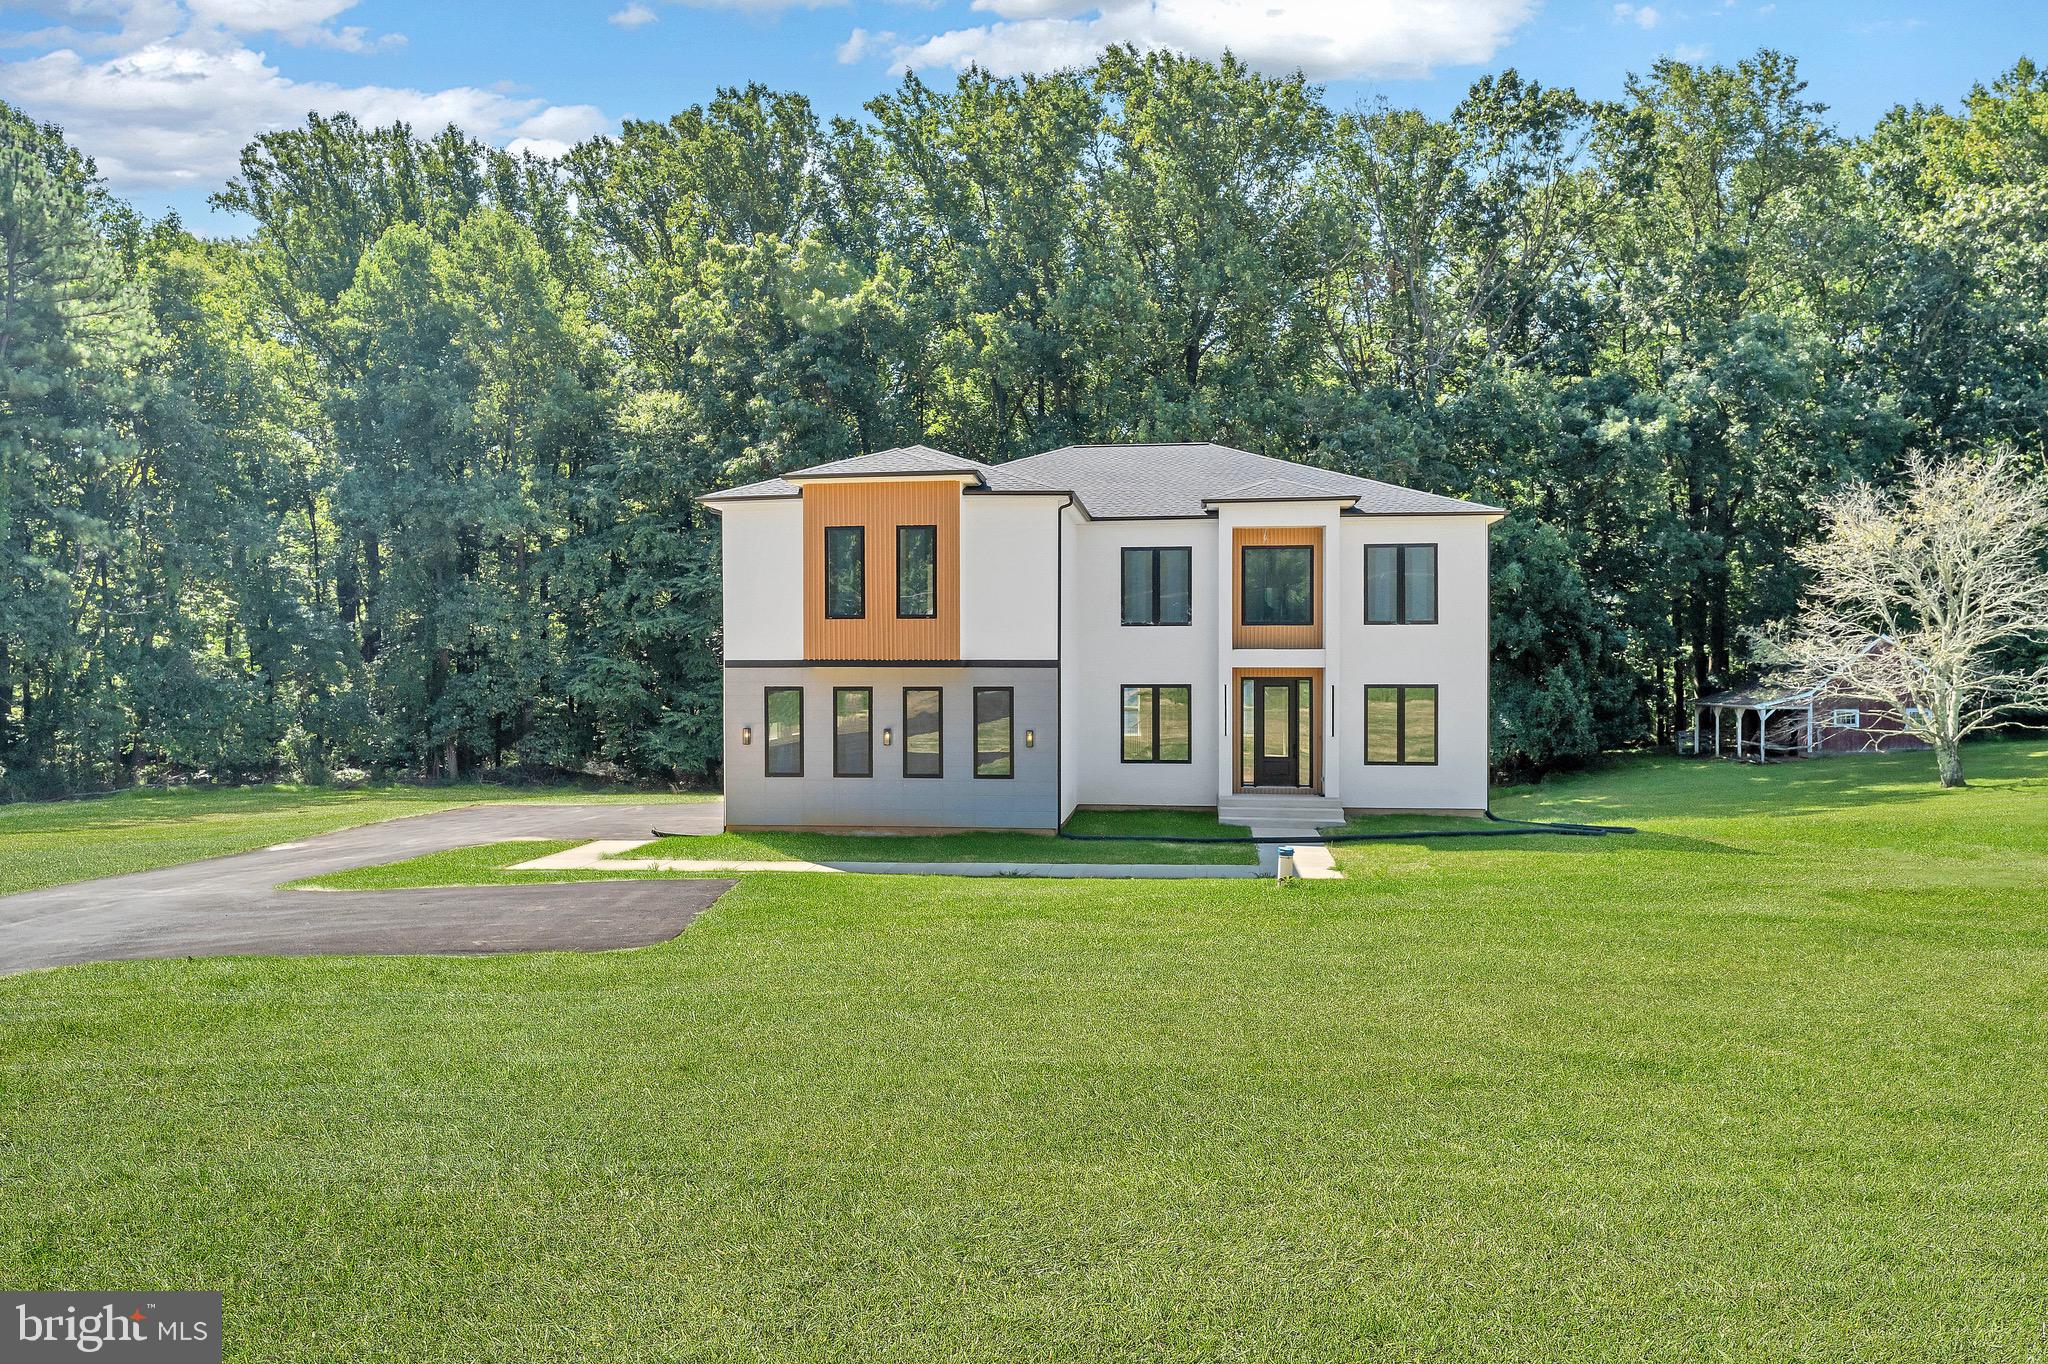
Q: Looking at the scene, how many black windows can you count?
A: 11